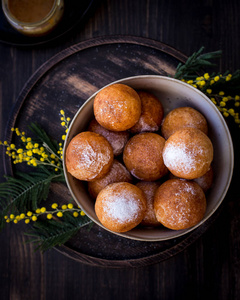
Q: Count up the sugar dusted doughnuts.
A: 12